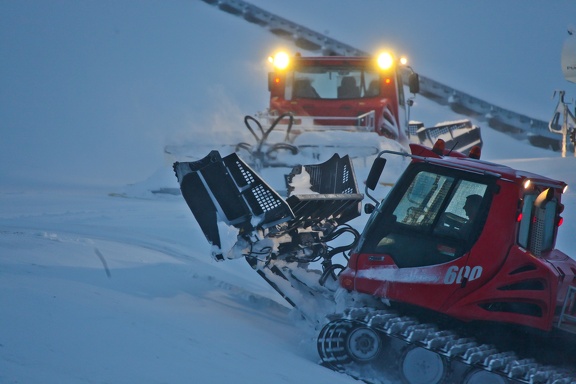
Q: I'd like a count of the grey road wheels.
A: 3